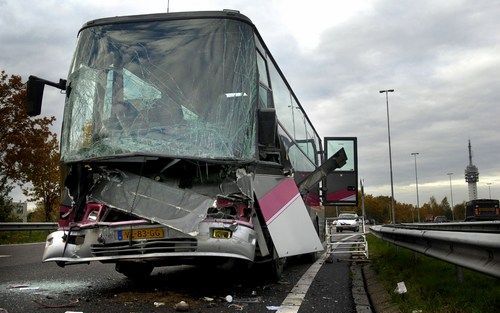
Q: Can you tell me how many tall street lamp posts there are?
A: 4